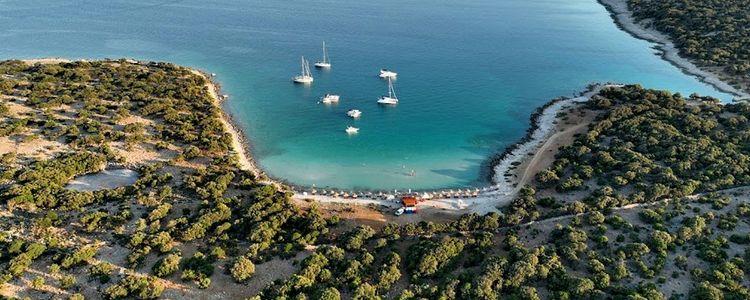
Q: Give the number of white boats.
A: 7